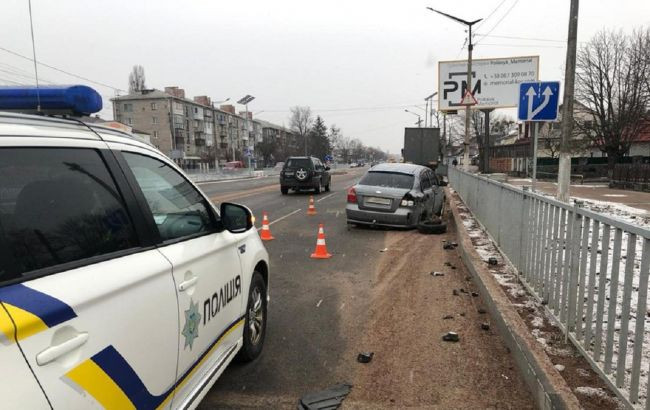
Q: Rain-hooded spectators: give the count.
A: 0